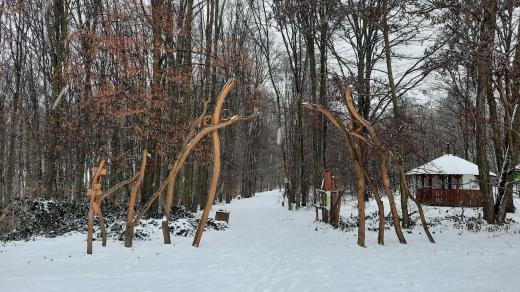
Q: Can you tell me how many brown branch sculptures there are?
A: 2